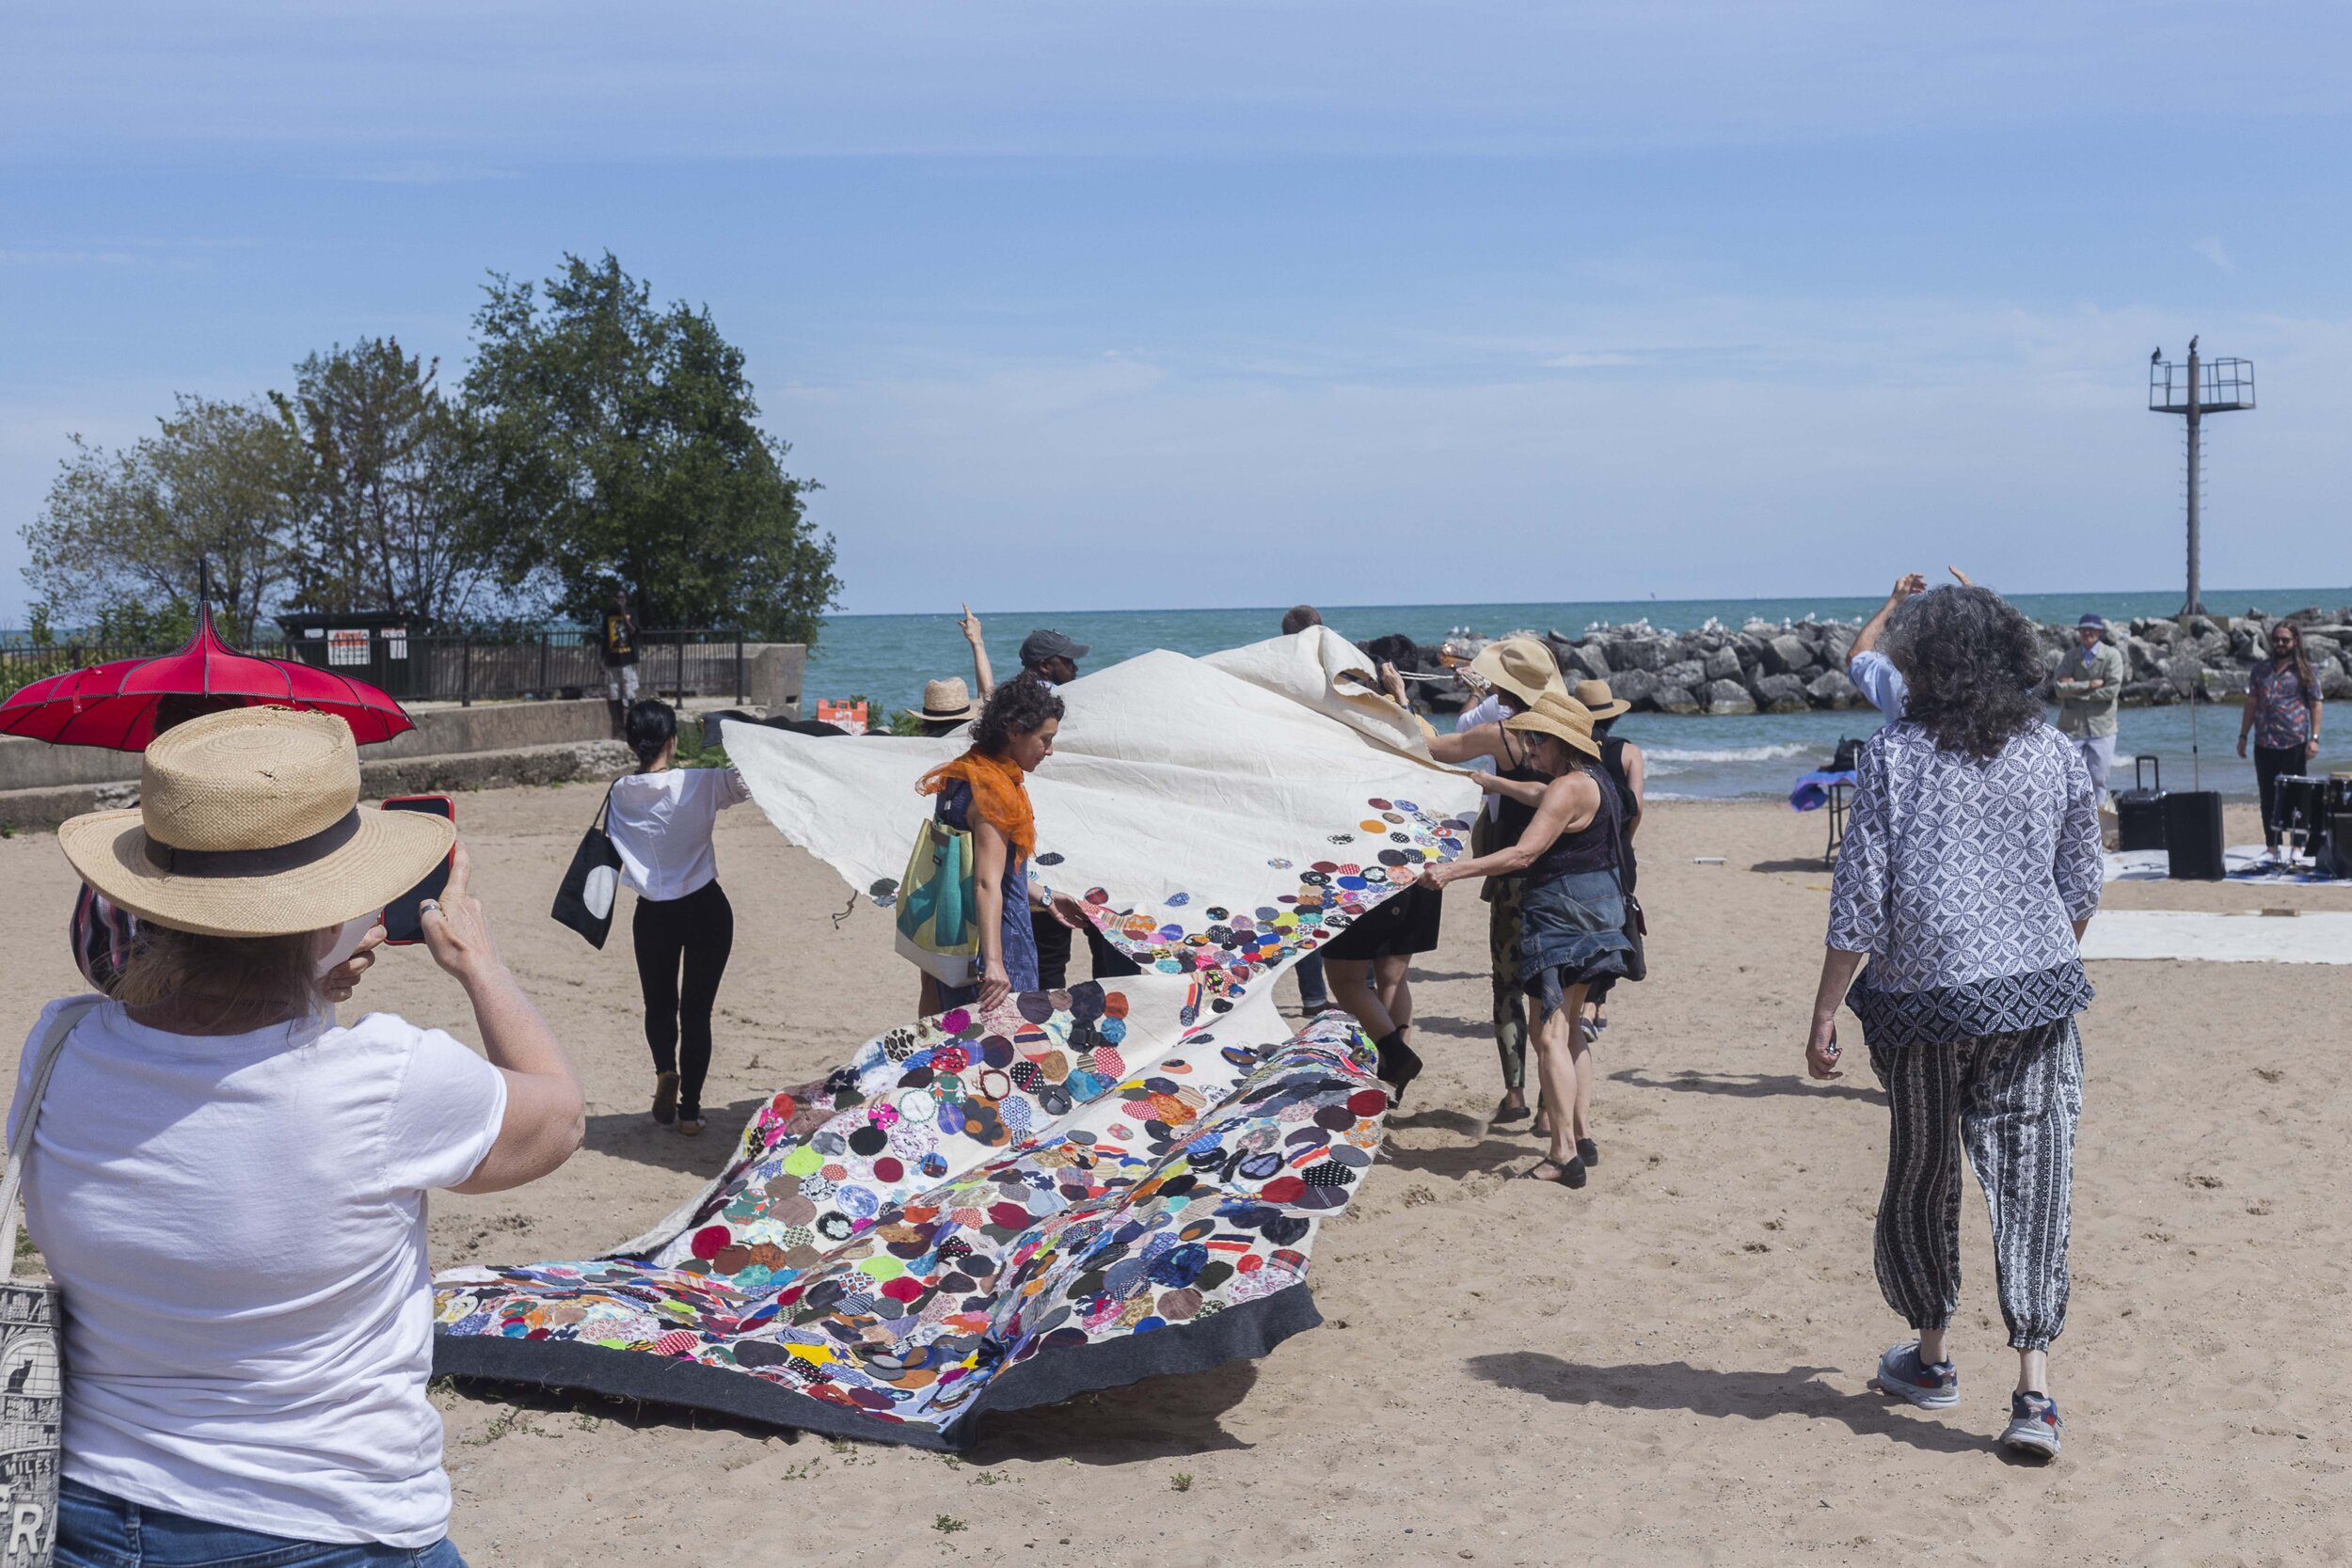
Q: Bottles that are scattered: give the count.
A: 0